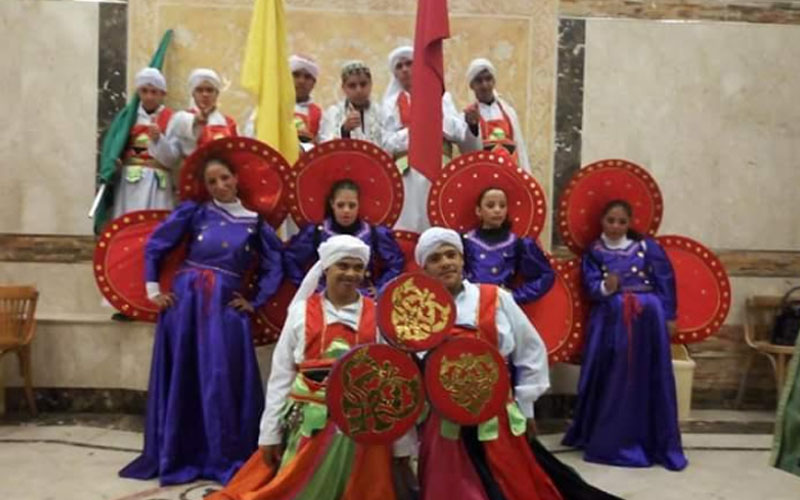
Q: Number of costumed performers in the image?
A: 12